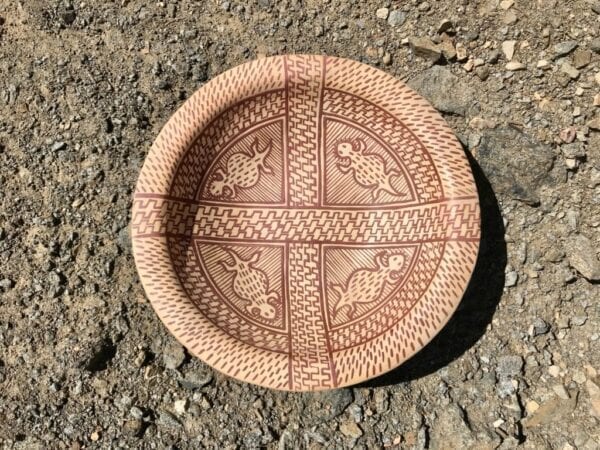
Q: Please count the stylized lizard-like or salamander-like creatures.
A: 4